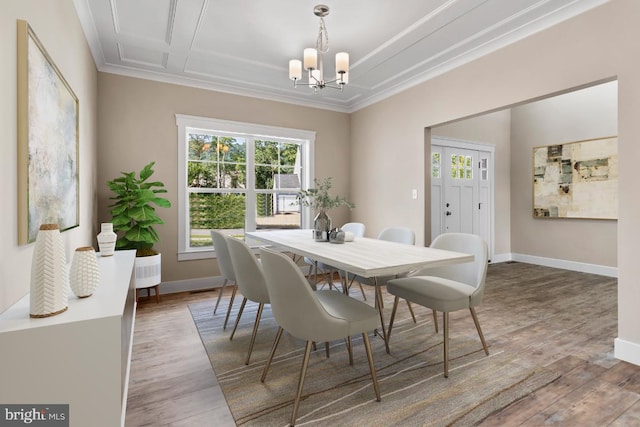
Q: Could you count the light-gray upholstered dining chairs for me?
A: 6